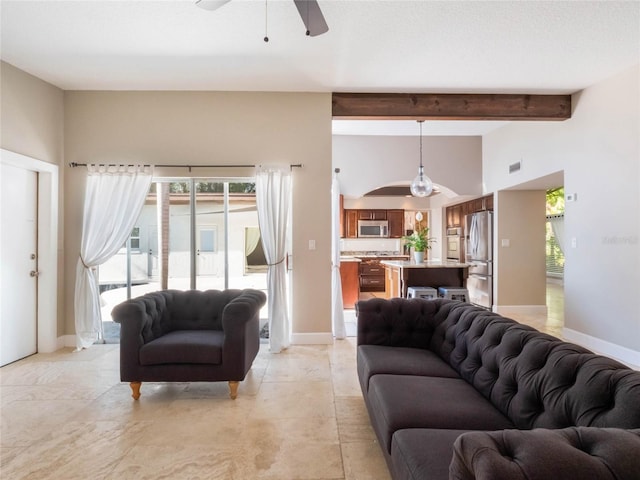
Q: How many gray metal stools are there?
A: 2